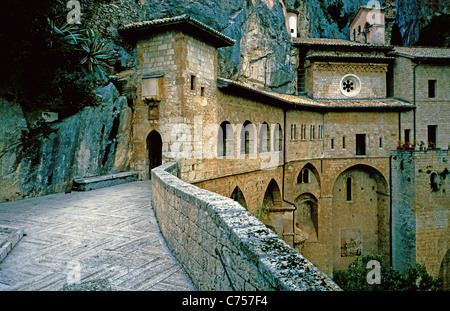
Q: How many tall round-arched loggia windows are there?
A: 4